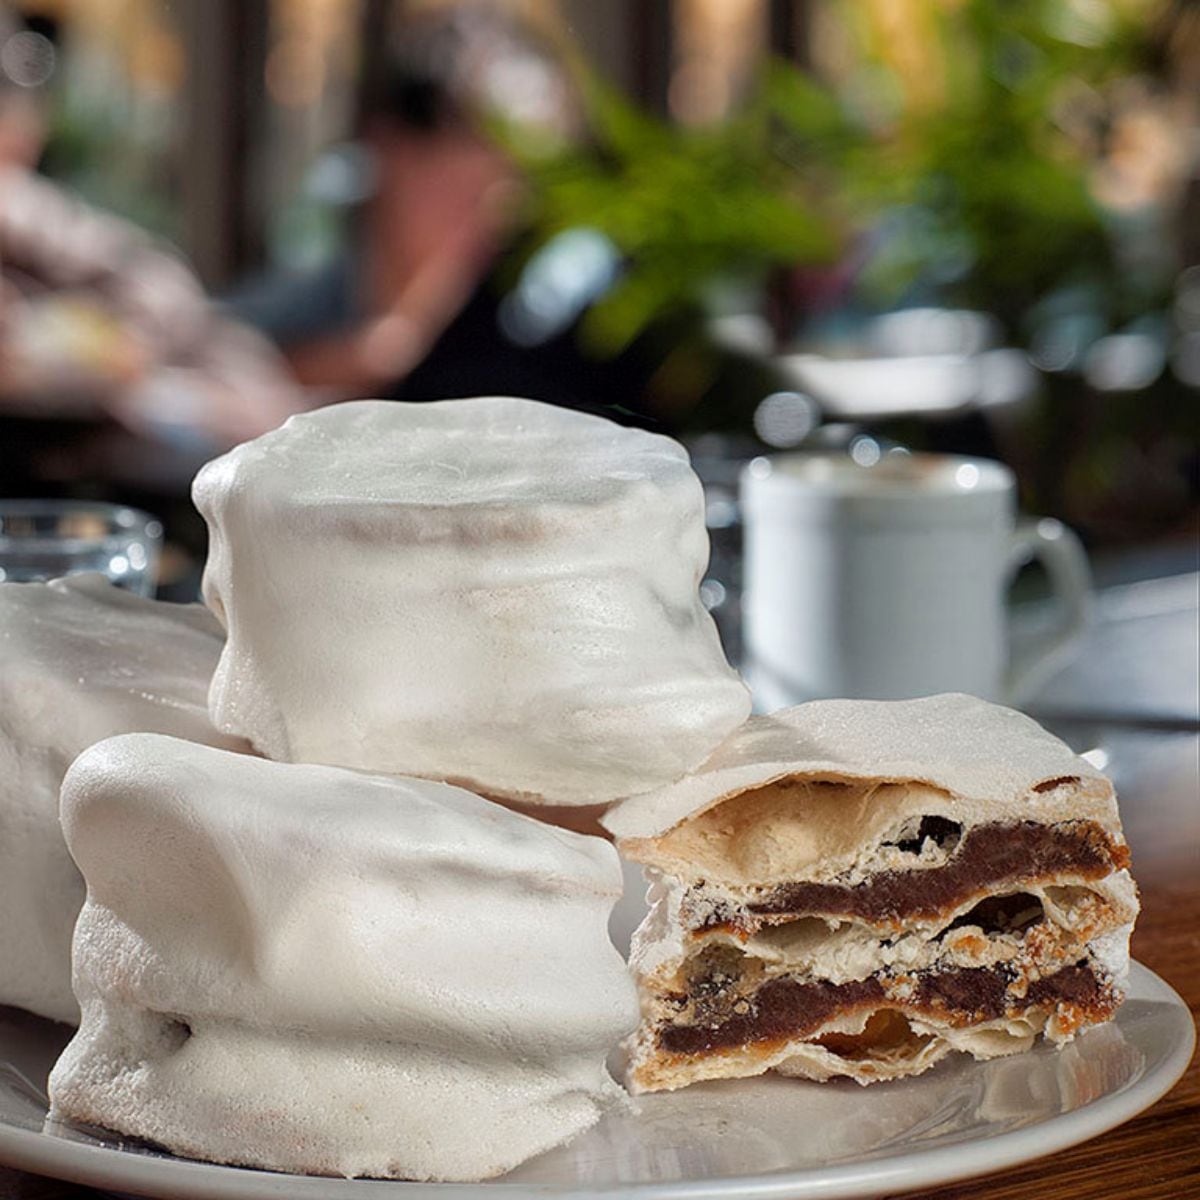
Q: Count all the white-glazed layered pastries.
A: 4